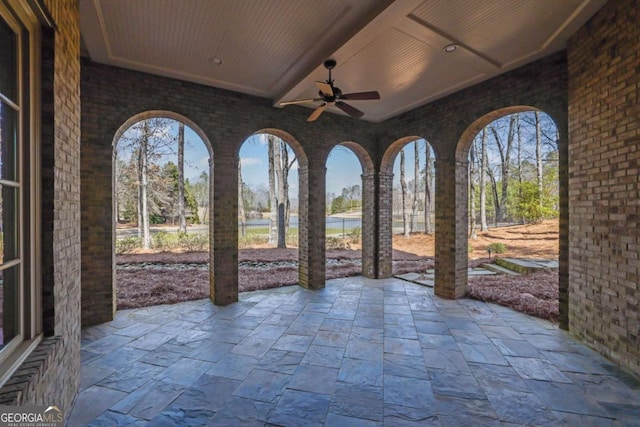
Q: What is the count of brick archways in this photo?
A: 5